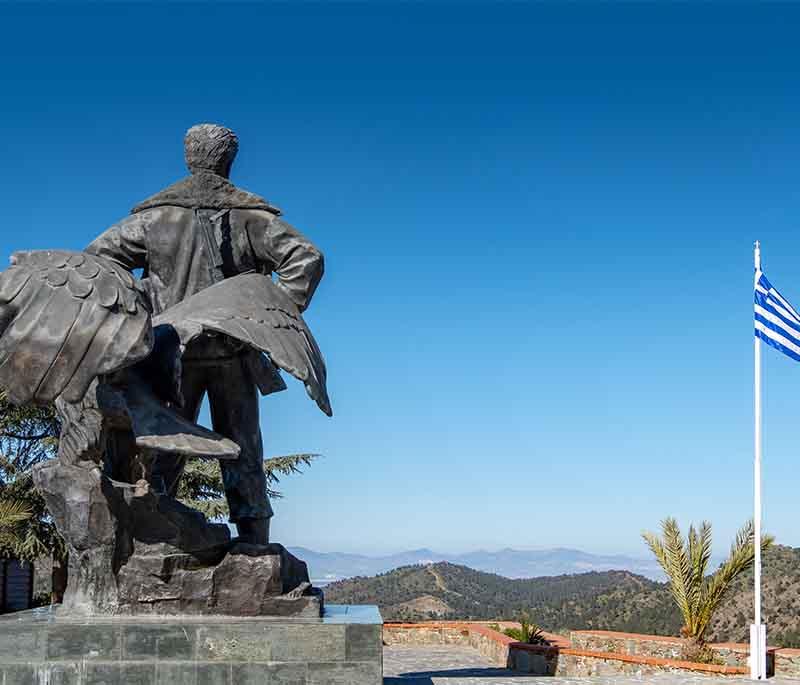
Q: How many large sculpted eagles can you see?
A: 1